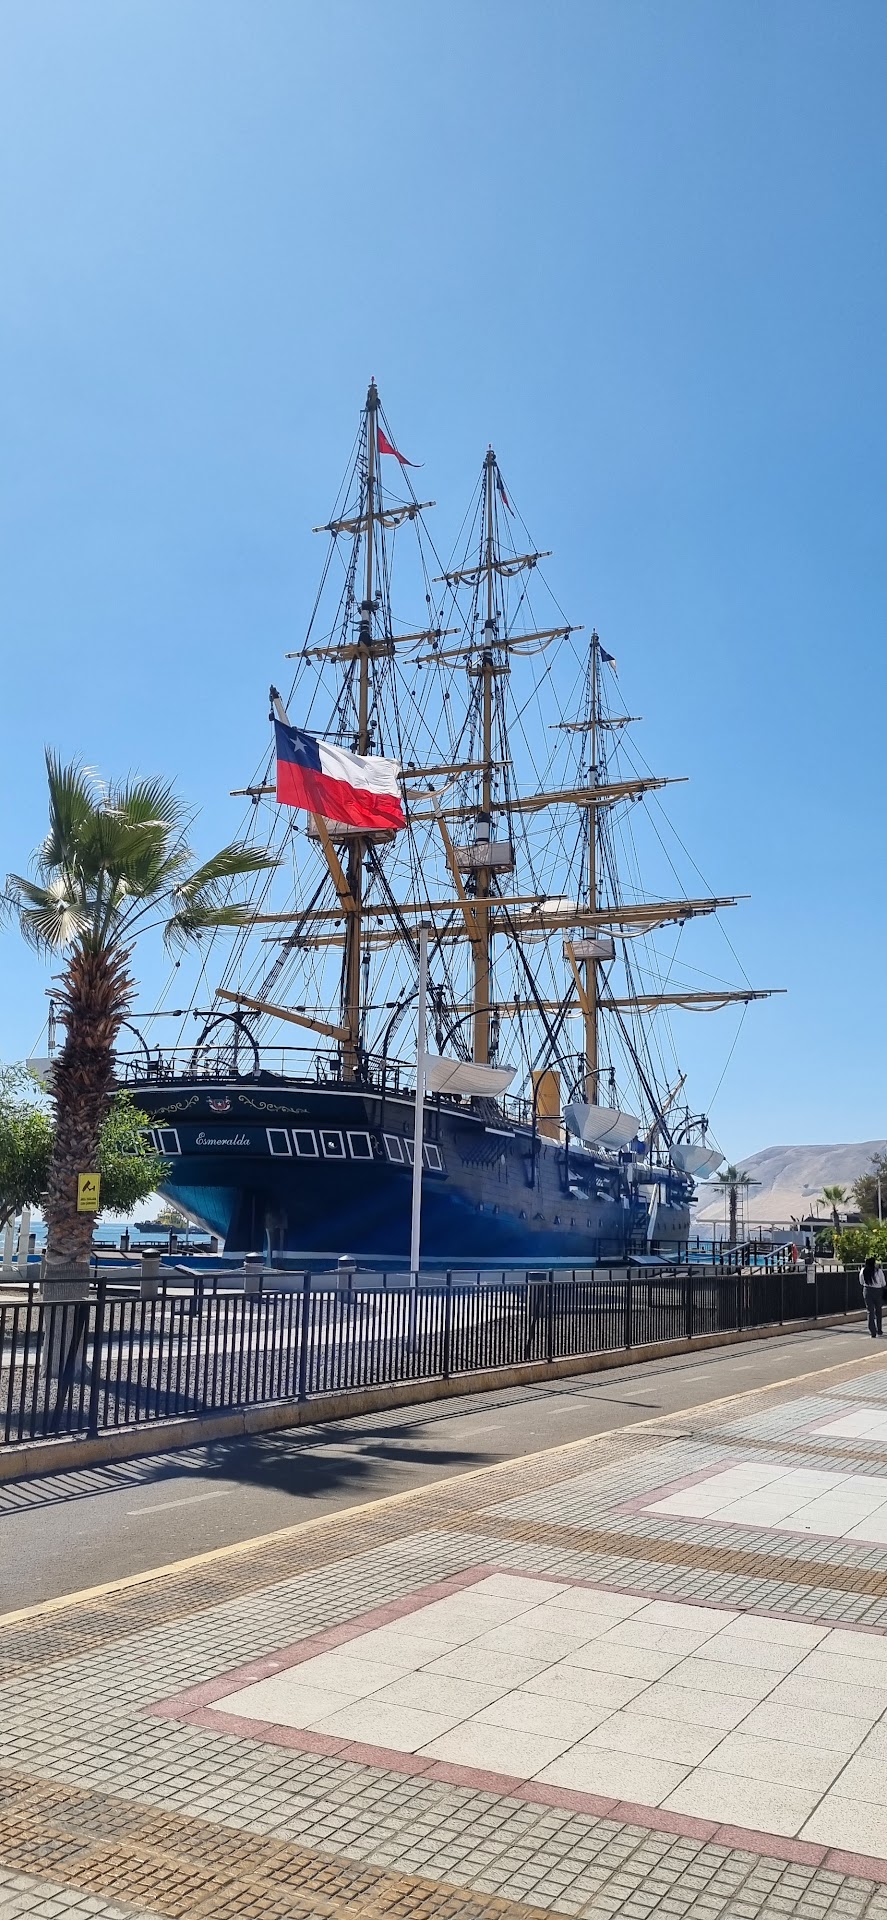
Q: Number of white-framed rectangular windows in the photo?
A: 10